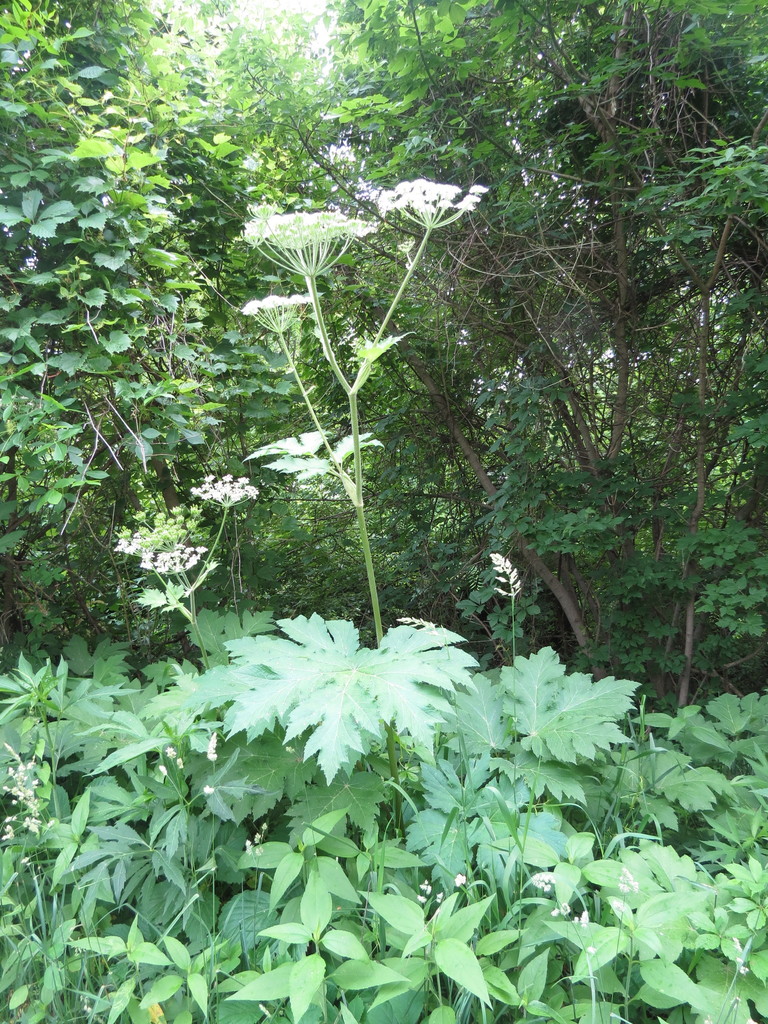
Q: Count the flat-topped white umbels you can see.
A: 5